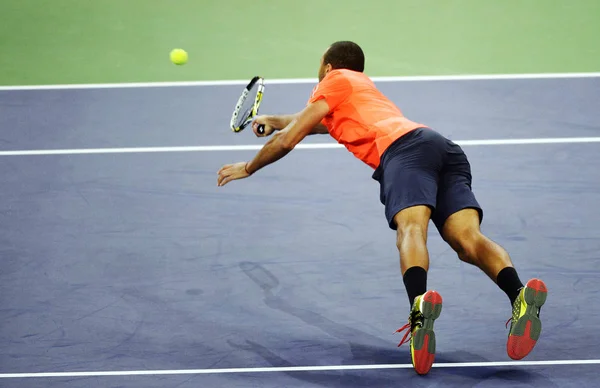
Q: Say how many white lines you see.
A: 3